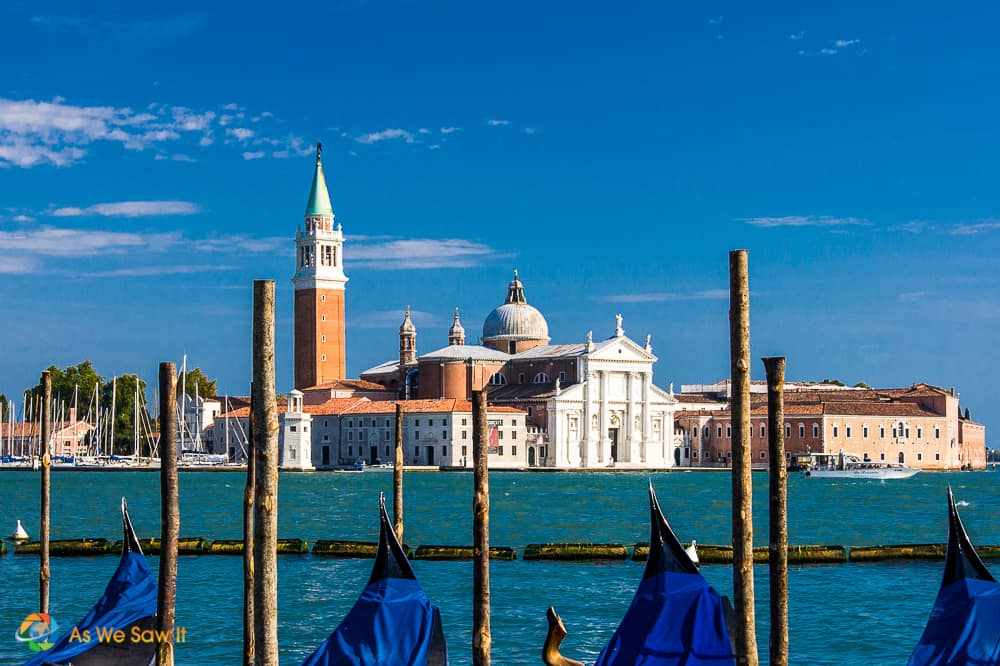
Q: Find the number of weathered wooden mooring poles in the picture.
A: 8